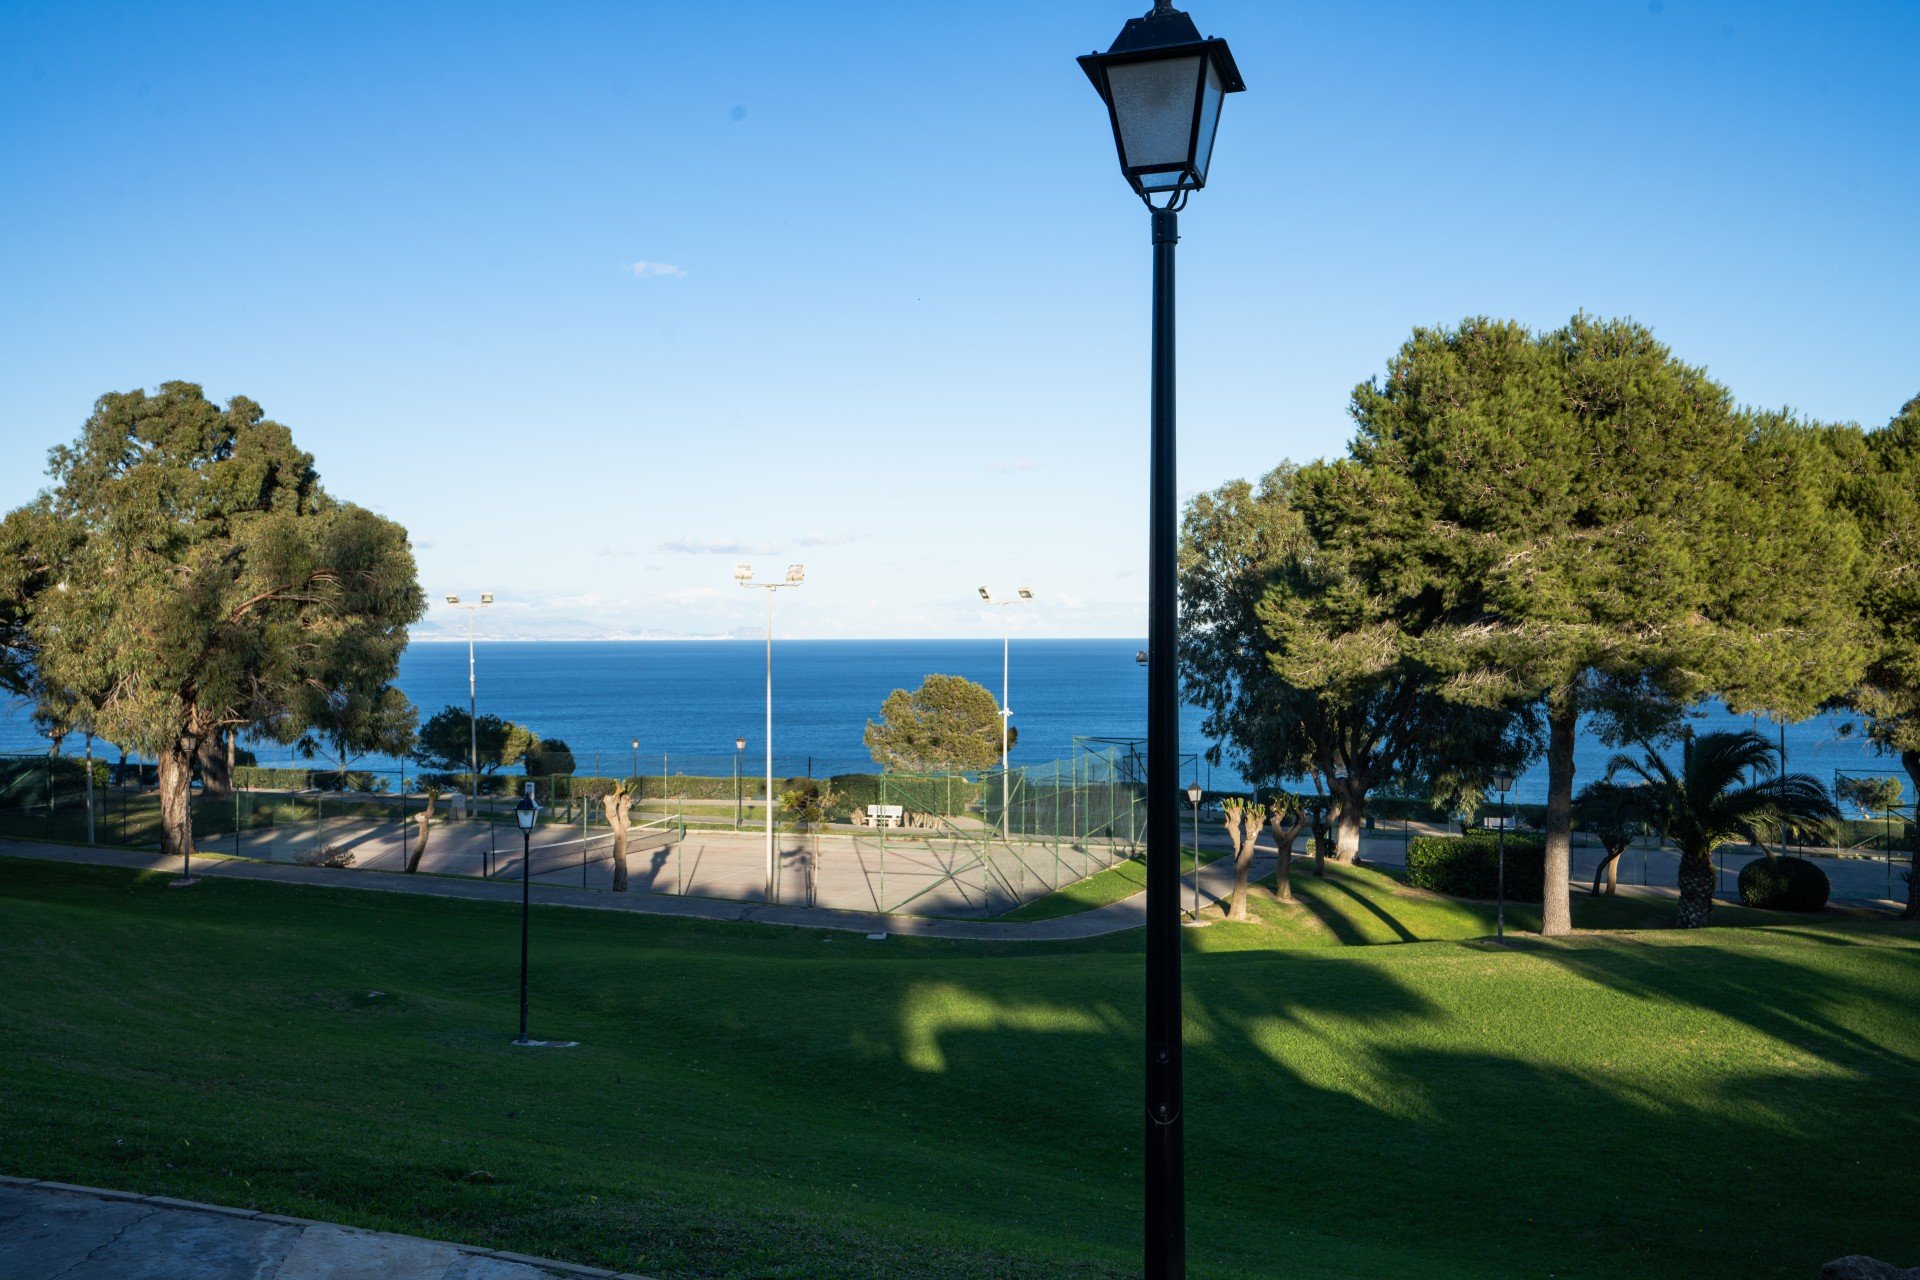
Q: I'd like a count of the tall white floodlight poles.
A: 3